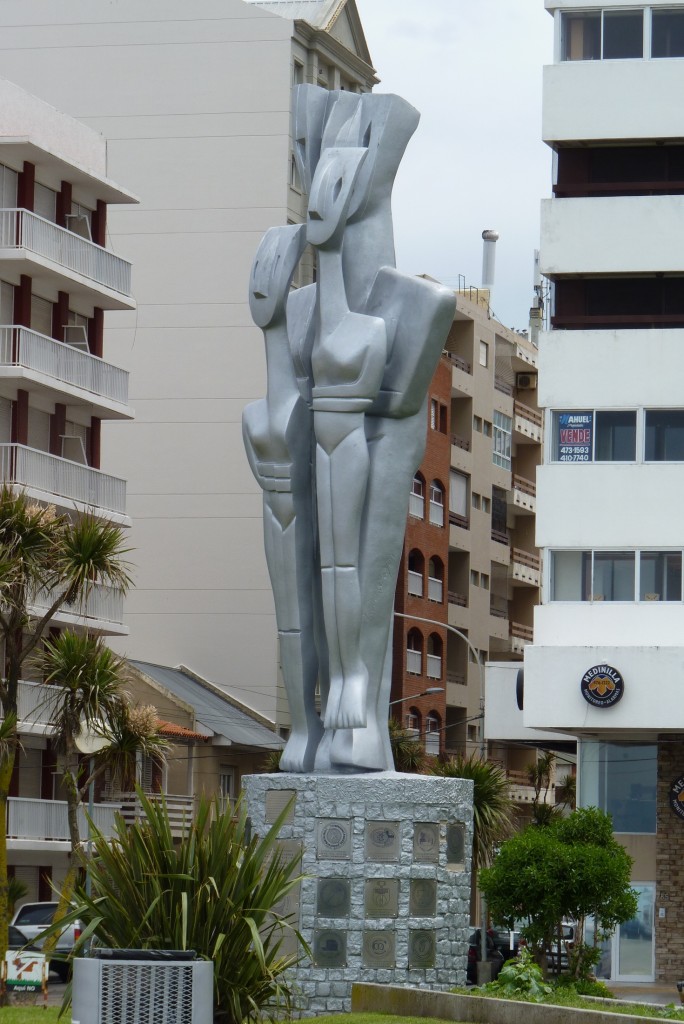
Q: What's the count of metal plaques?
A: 12